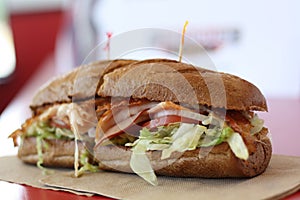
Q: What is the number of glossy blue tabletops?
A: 0